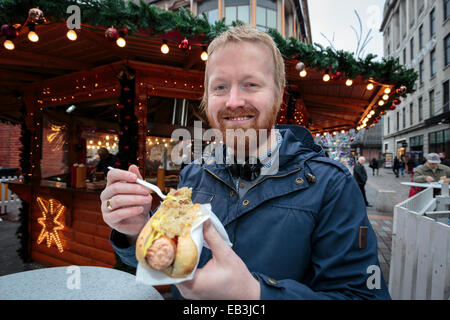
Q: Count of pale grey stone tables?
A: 1